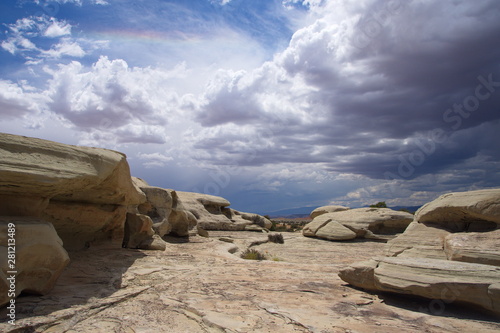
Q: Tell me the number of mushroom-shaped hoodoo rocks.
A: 0